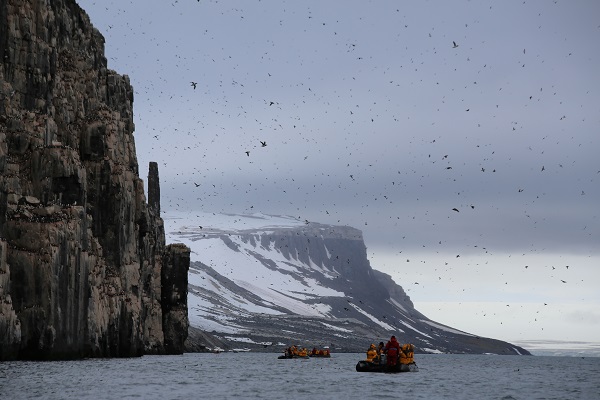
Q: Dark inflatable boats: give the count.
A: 3